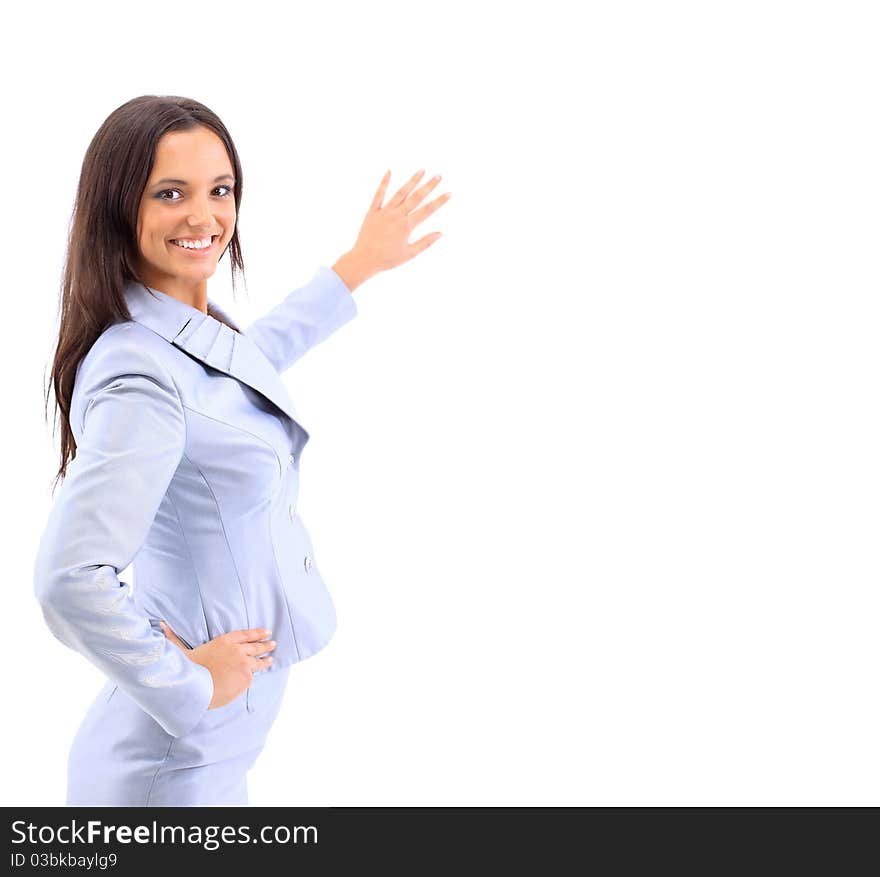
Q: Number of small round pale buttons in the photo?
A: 3